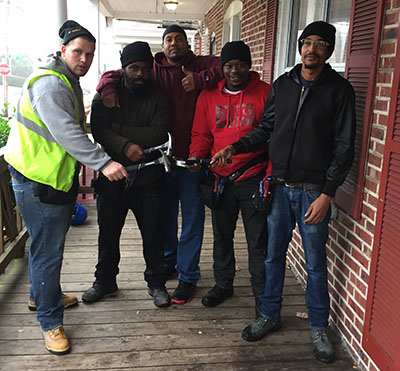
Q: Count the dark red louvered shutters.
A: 3